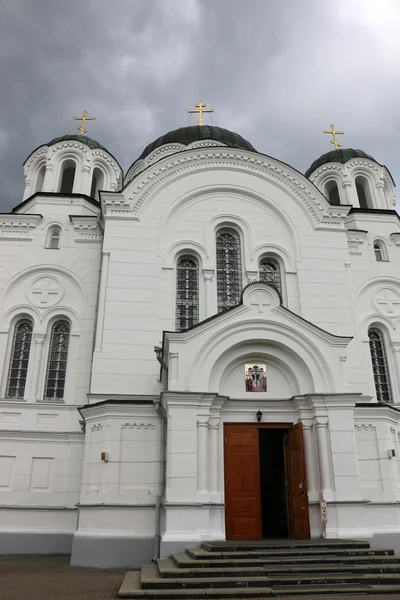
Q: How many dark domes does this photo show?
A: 3